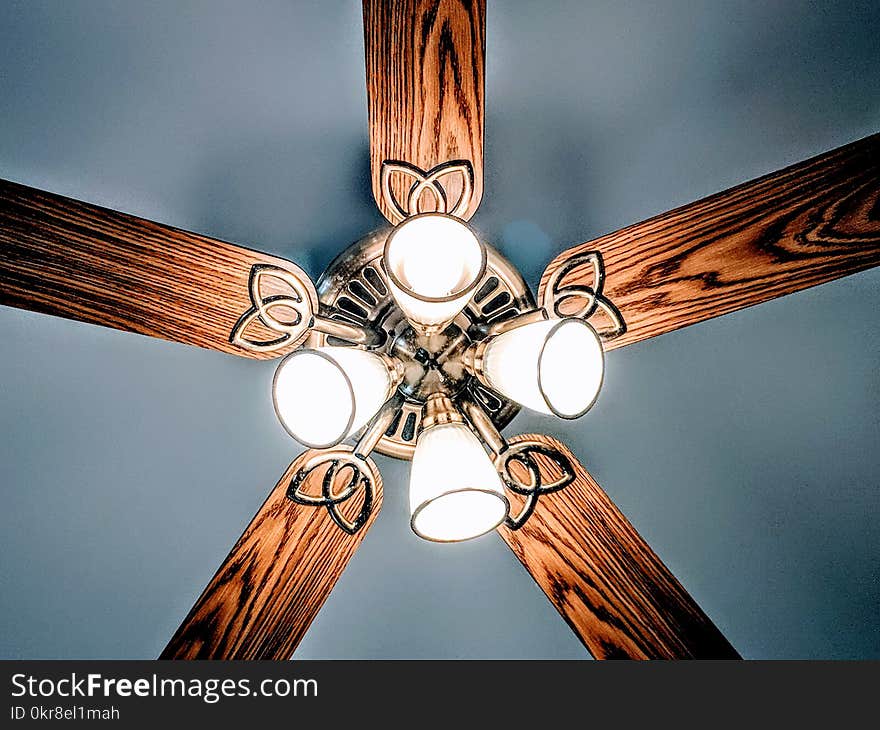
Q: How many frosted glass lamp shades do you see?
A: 4